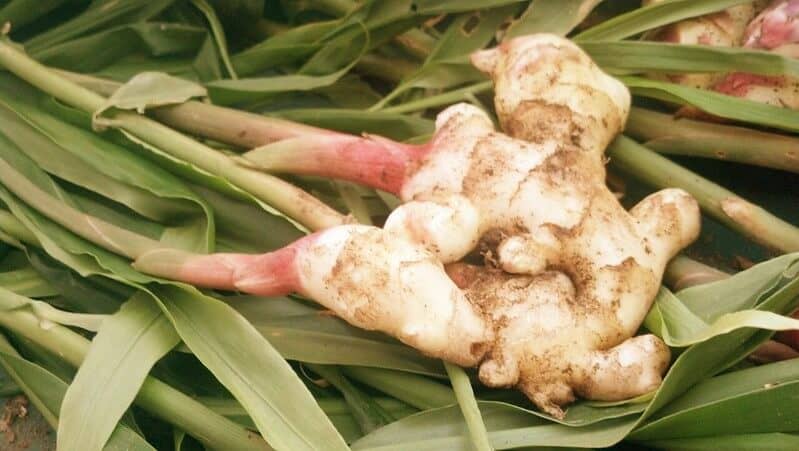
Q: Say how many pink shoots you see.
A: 2